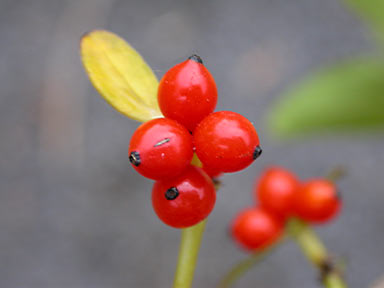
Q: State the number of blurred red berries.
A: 3